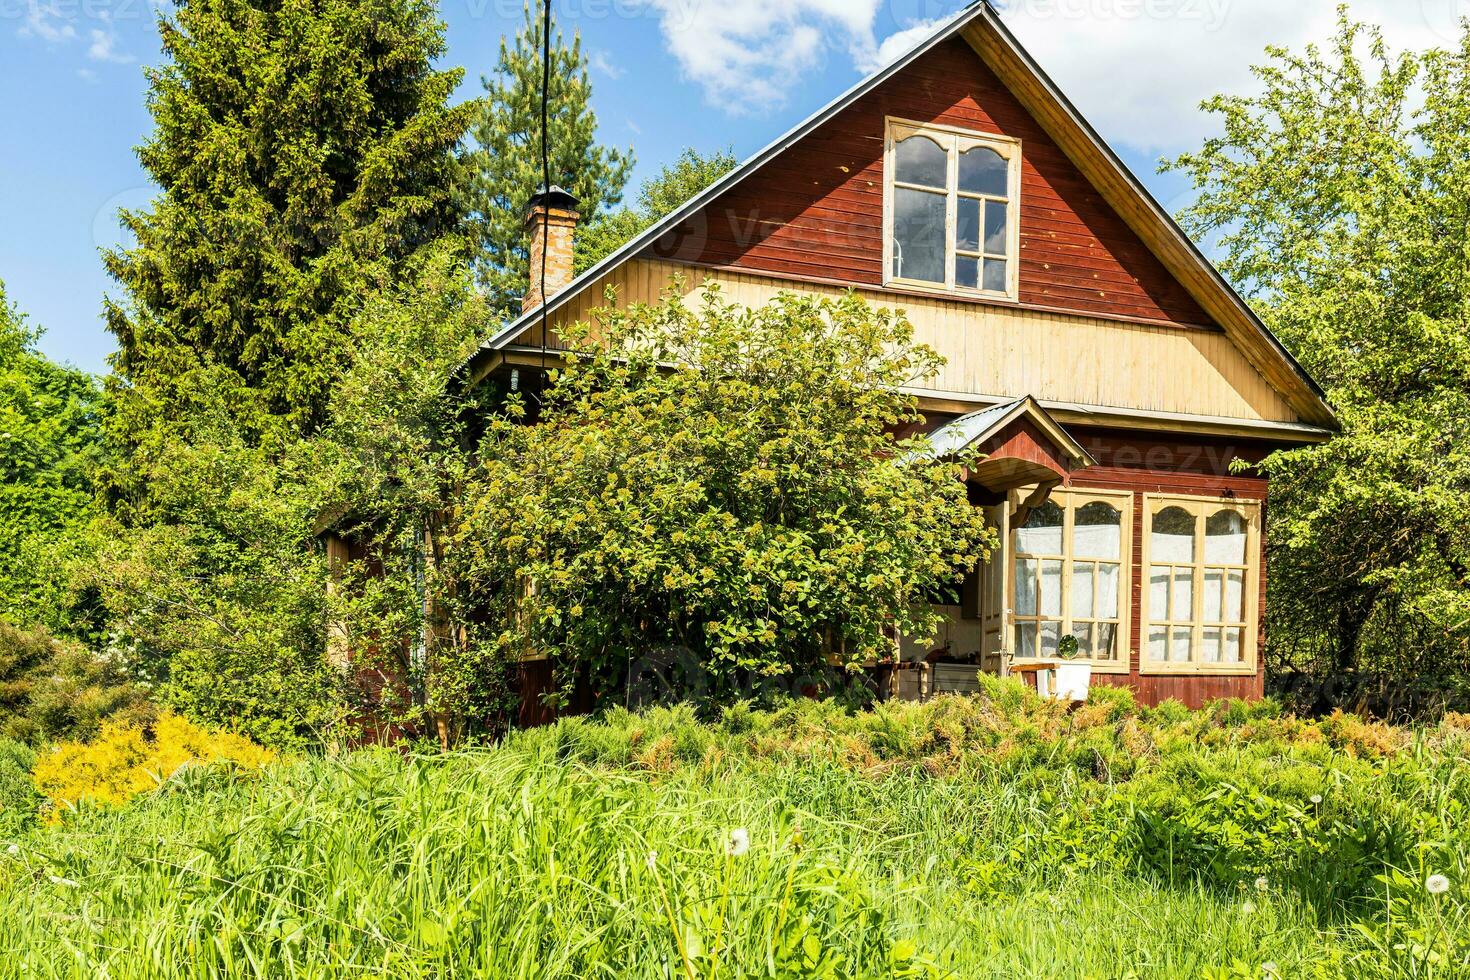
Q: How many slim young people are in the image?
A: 0